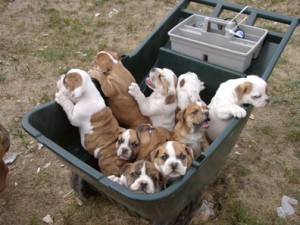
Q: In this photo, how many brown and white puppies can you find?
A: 9